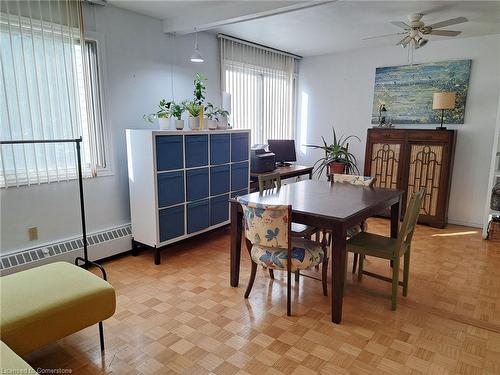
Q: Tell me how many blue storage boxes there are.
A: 12